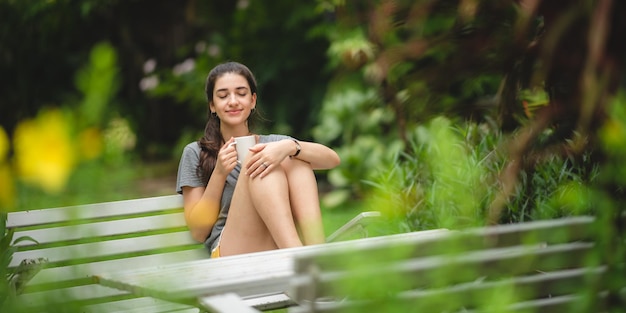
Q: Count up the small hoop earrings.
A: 2